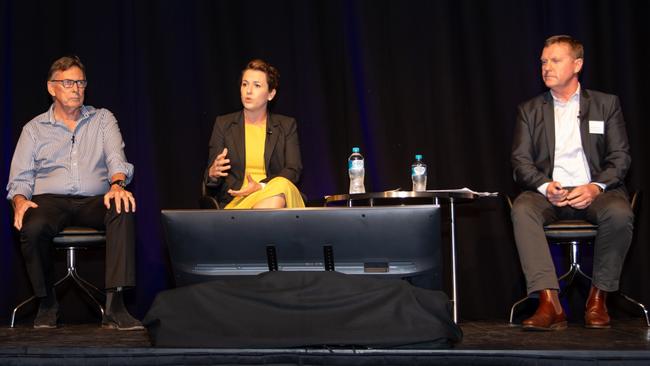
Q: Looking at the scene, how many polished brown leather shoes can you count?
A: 2